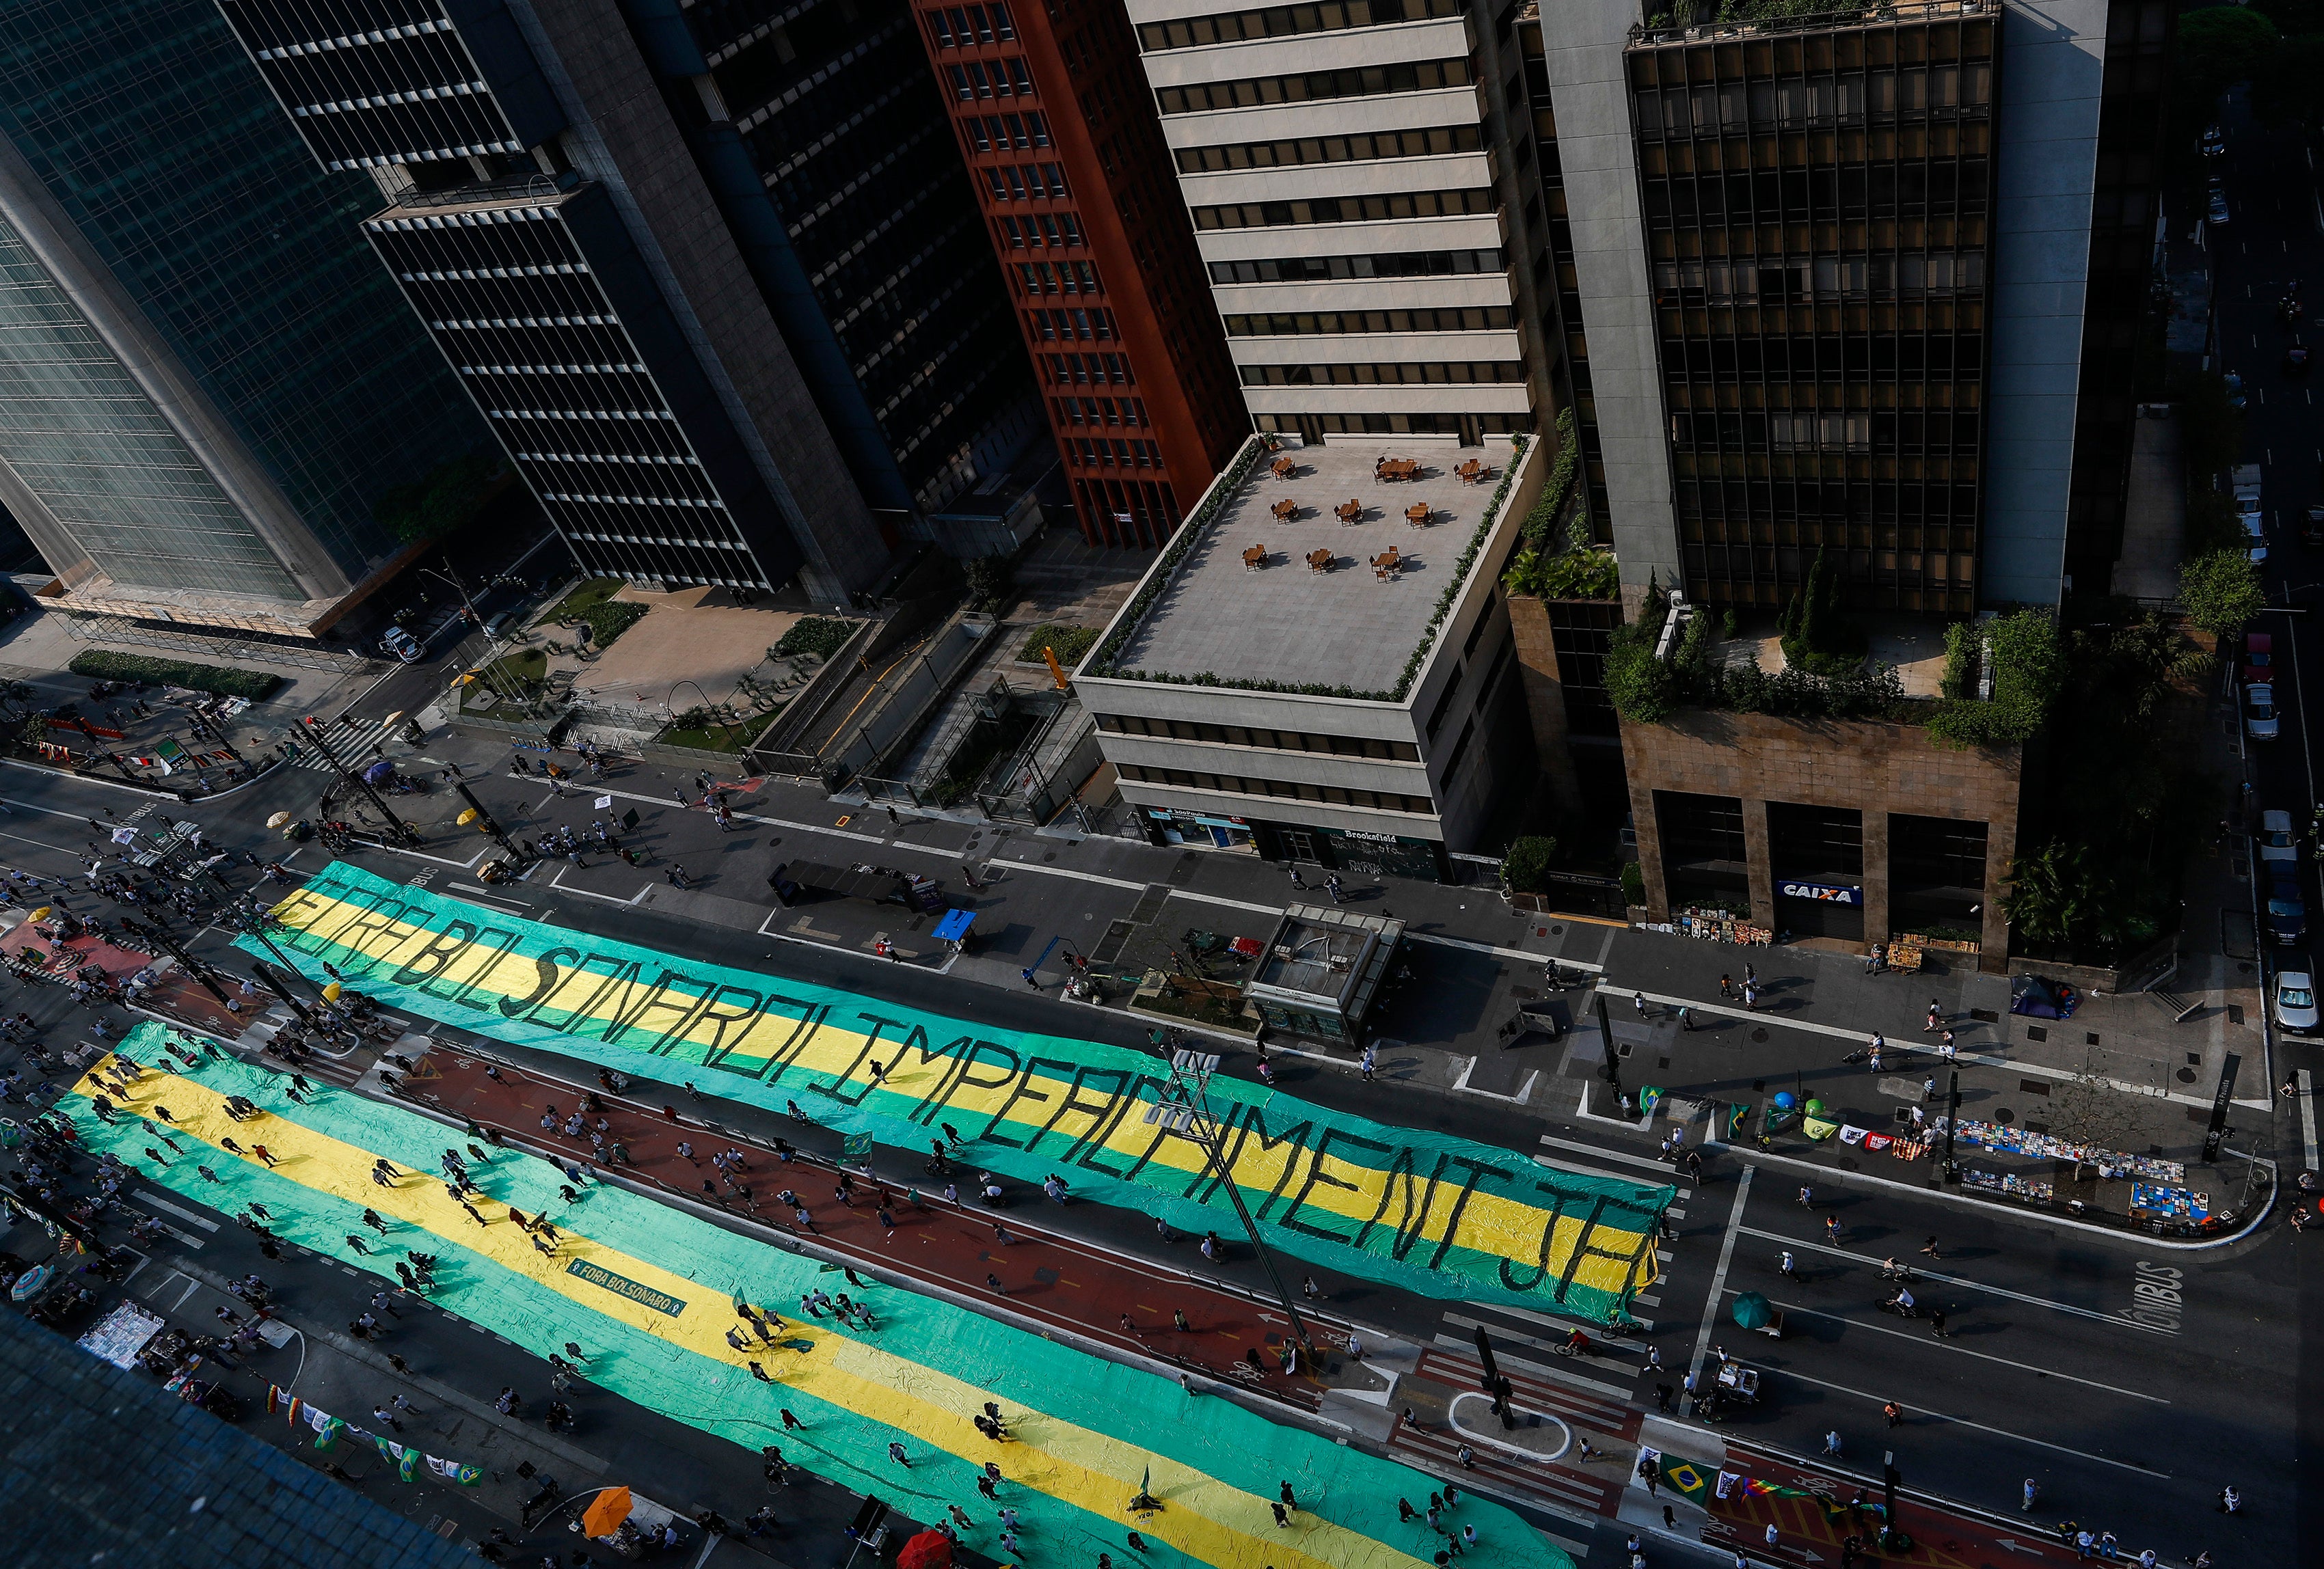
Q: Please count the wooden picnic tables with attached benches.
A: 0